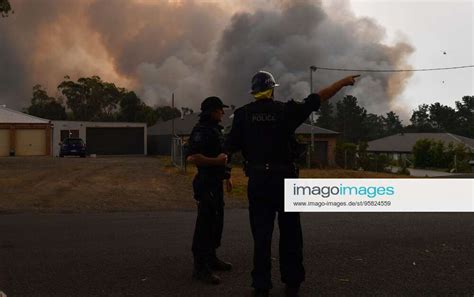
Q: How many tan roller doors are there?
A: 2